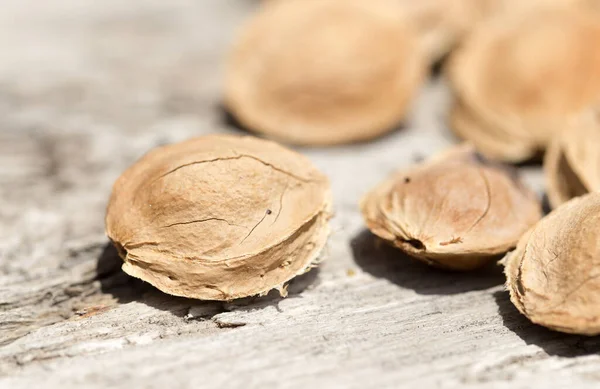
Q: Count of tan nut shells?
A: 7